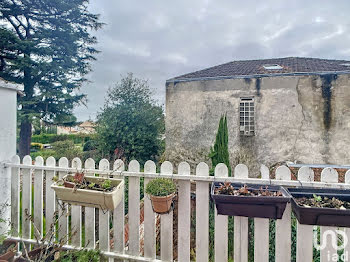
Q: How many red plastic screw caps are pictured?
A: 0